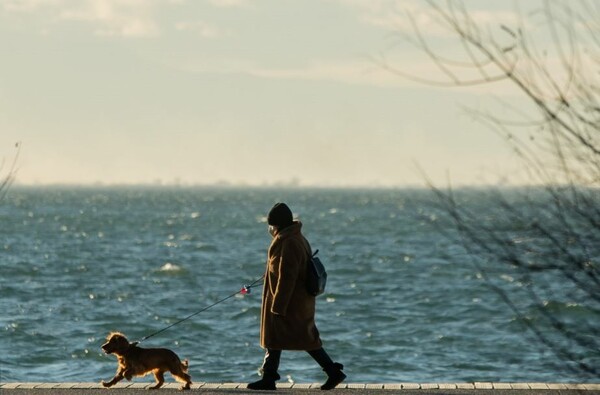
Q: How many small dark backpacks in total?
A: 1